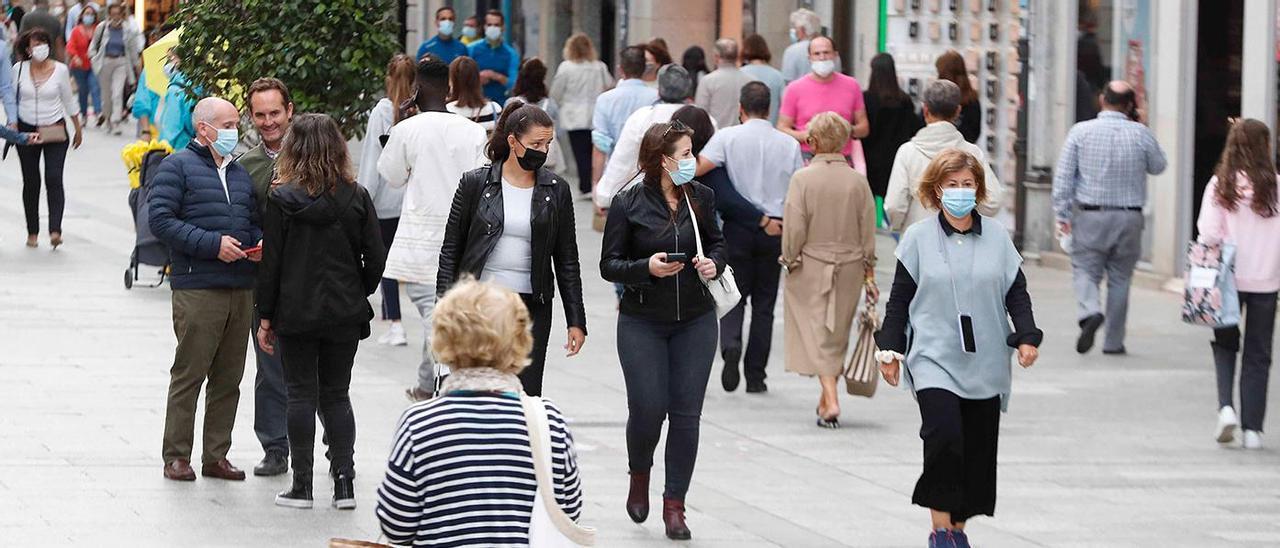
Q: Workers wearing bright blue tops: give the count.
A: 2